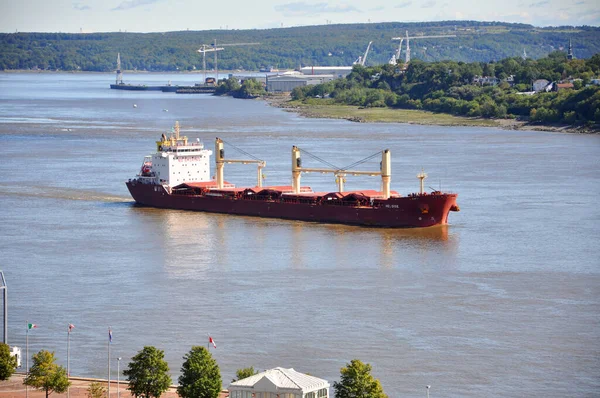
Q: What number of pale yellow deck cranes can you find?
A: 3